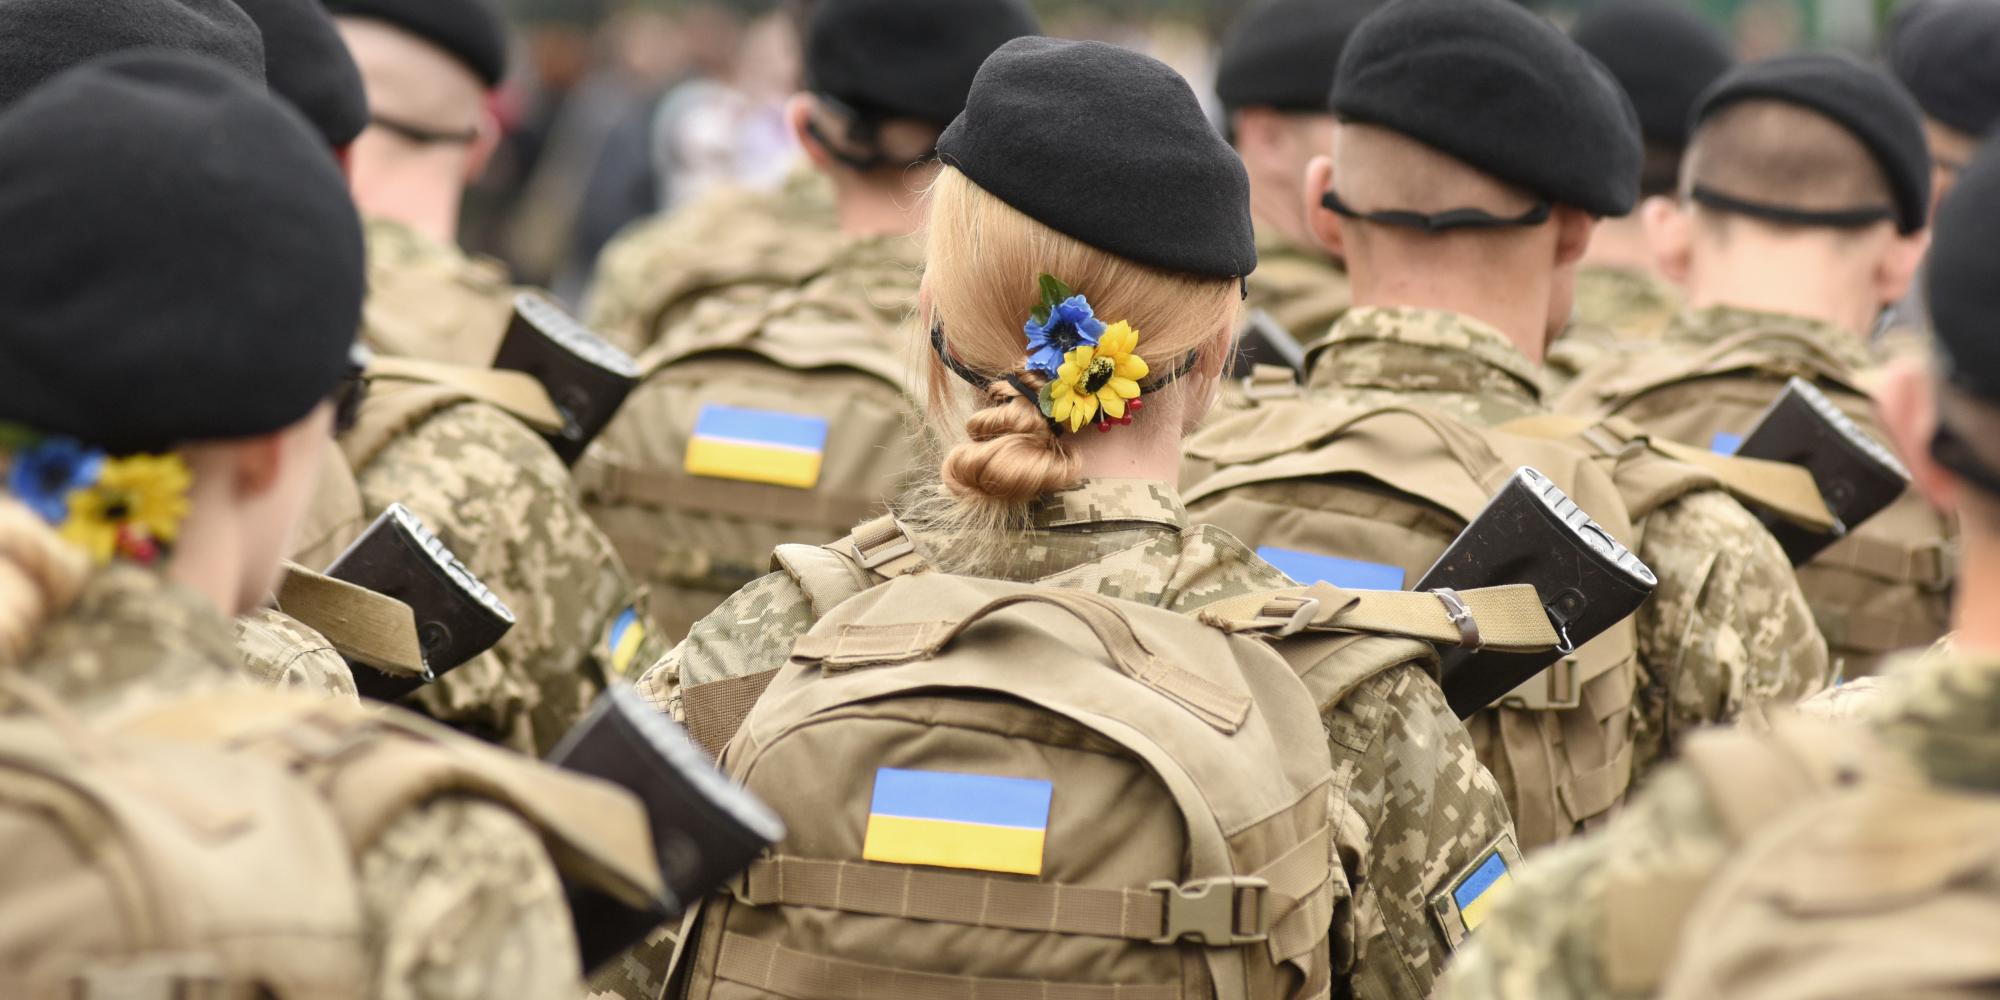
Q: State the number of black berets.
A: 12